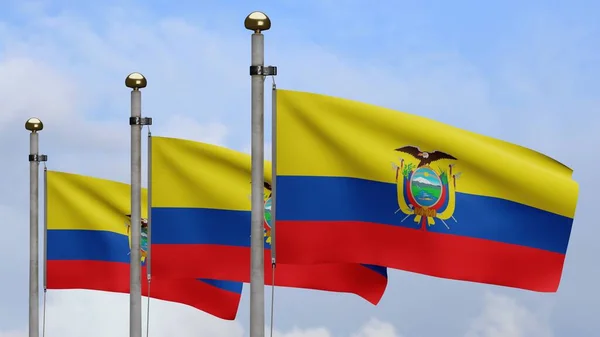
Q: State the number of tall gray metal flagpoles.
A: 3